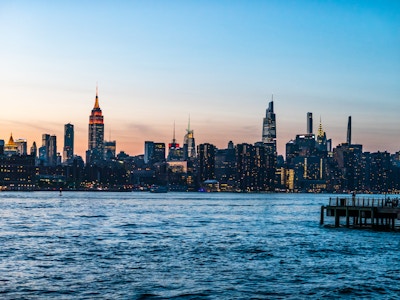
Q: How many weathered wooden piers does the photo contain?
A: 1